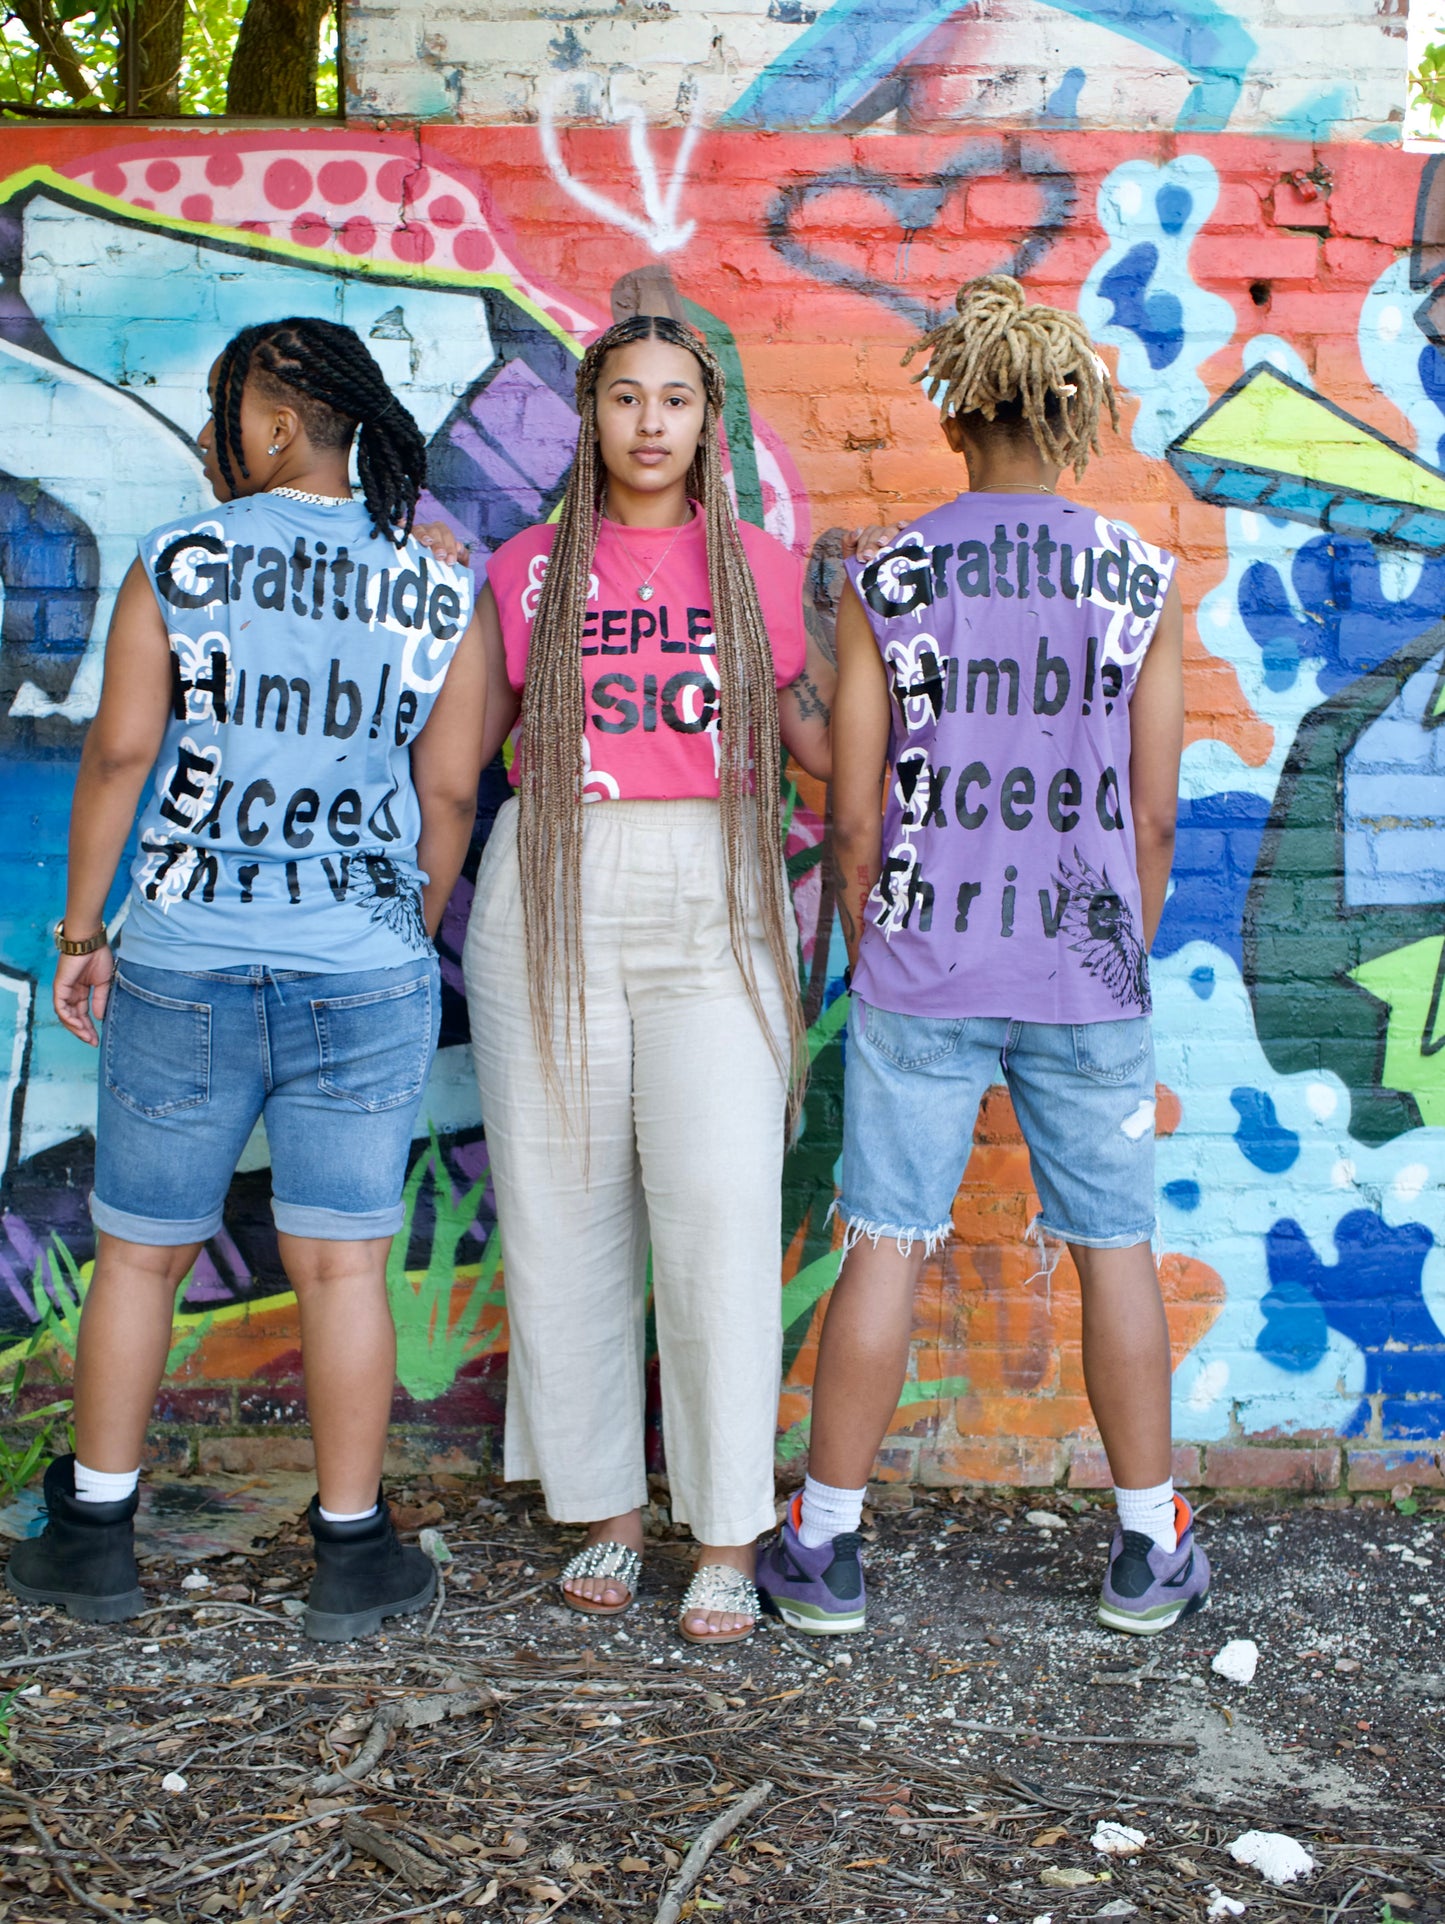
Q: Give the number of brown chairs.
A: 0